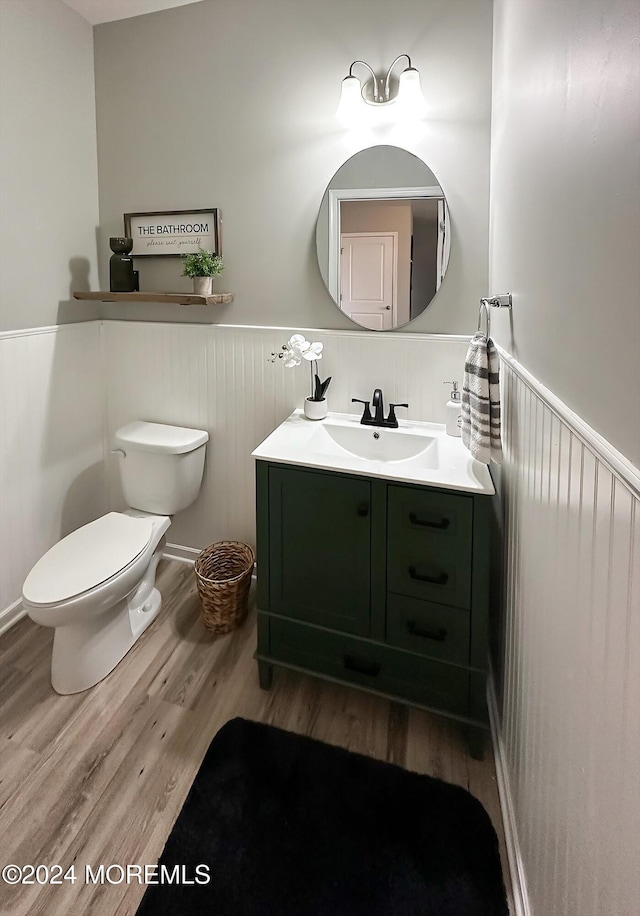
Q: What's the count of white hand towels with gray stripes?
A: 1